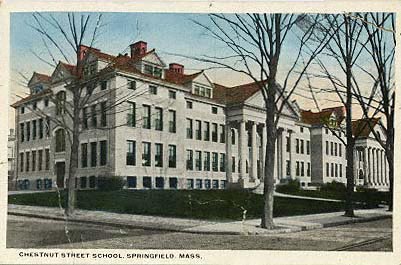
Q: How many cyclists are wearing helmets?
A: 0